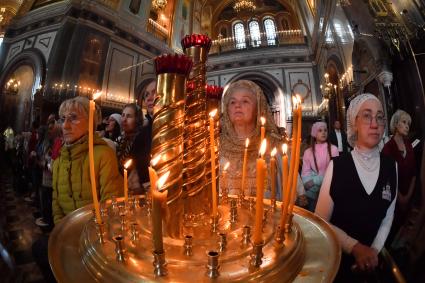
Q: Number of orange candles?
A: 13